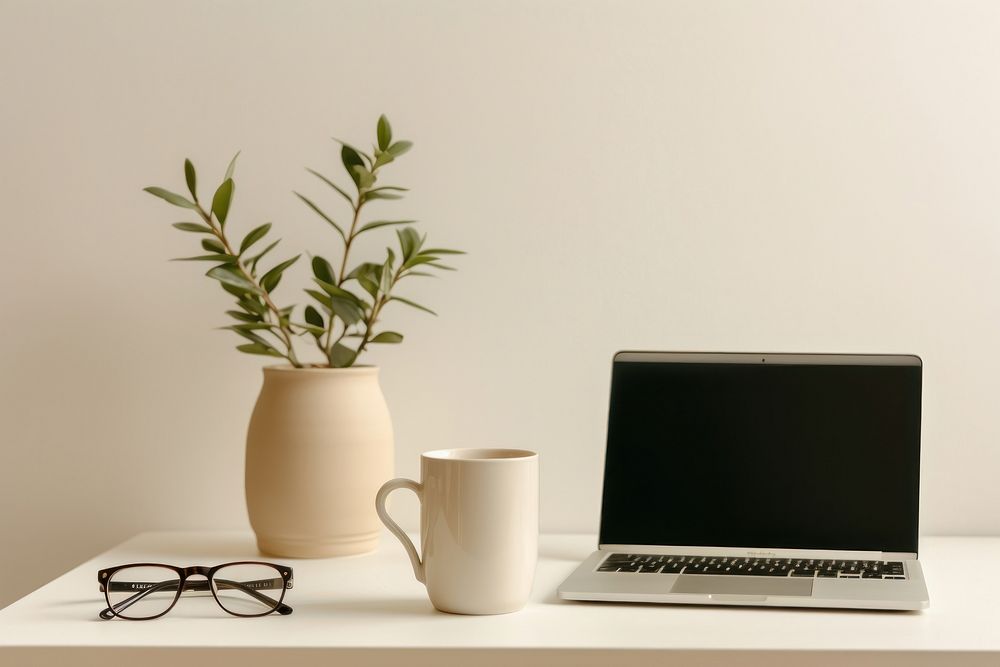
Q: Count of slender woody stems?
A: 3